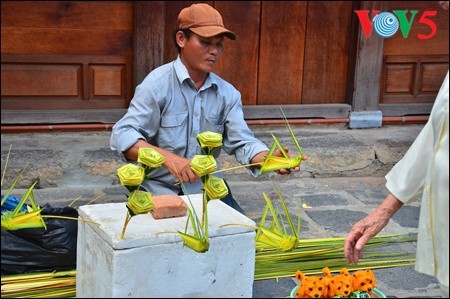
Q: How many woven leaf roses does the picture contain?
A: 6